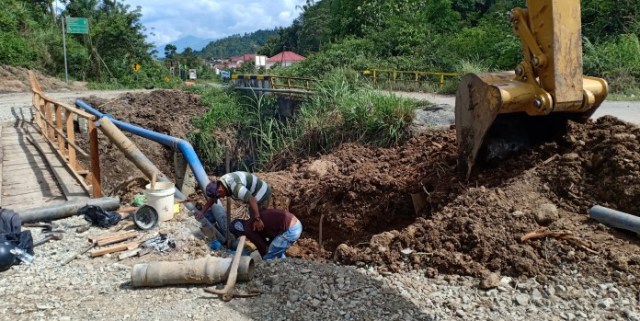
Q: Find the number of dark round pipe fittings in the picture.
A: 1